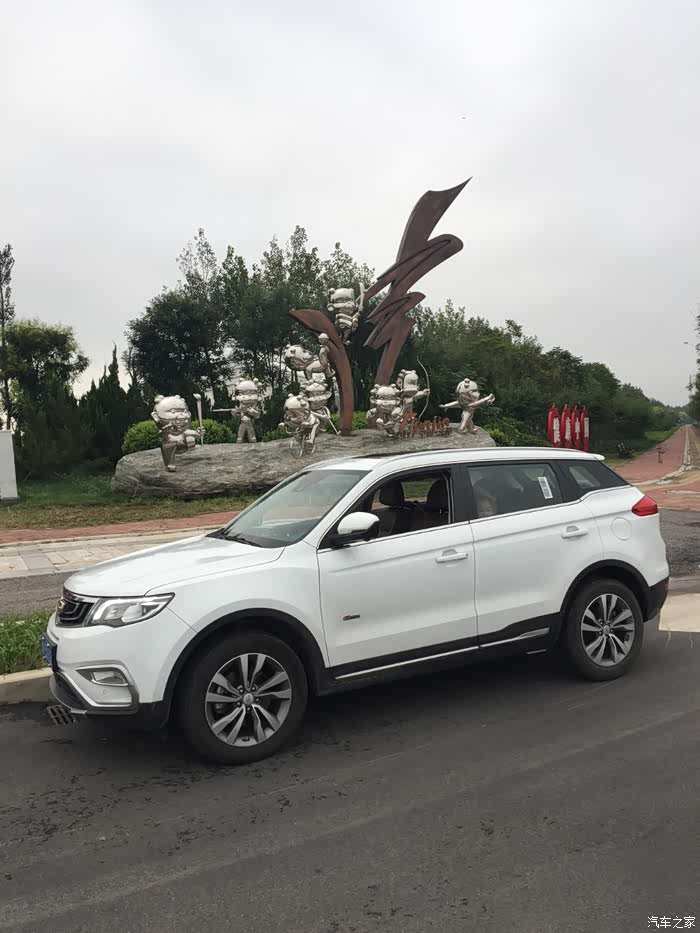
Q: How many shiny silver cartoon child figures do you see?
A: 9